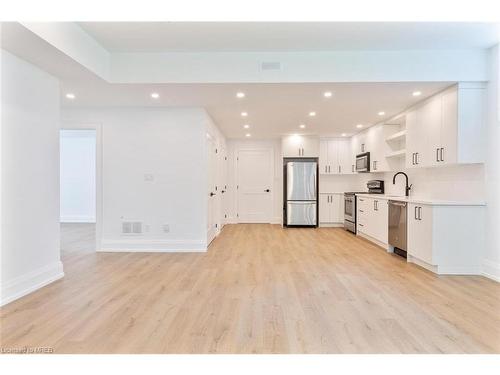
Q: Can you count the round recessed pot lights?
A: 14